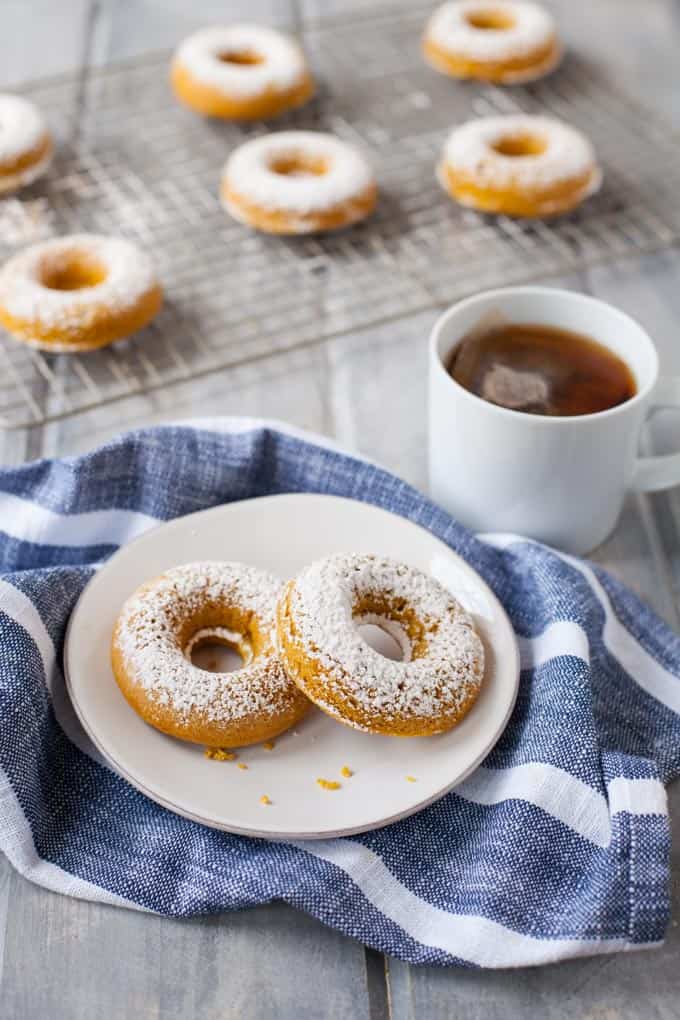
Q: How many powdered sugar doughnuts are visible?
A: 8